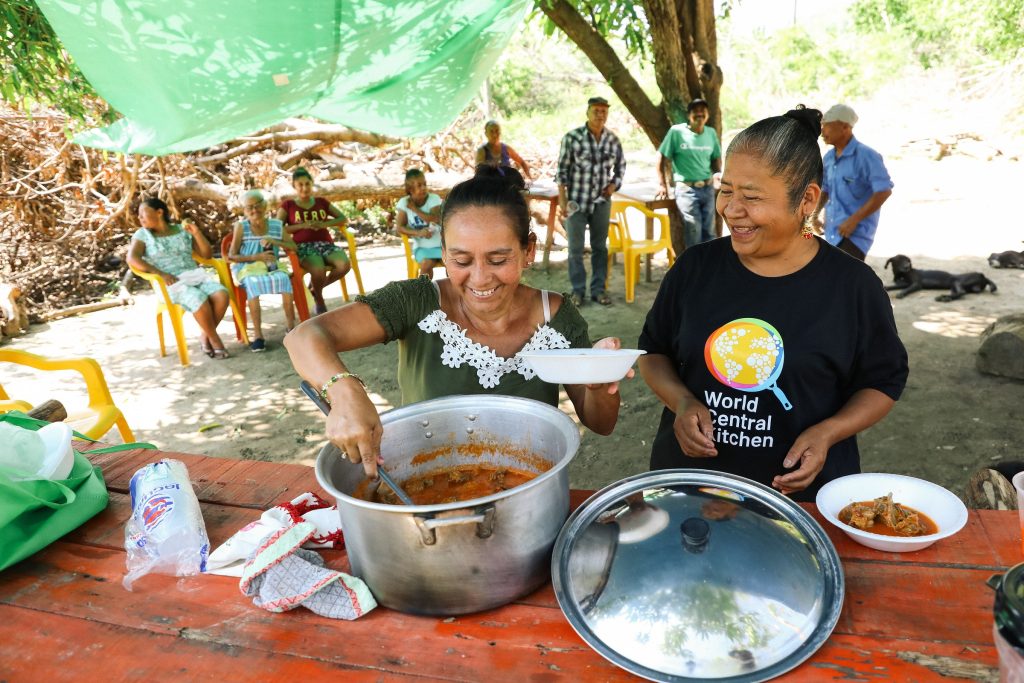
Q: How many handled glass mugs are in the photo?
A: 0